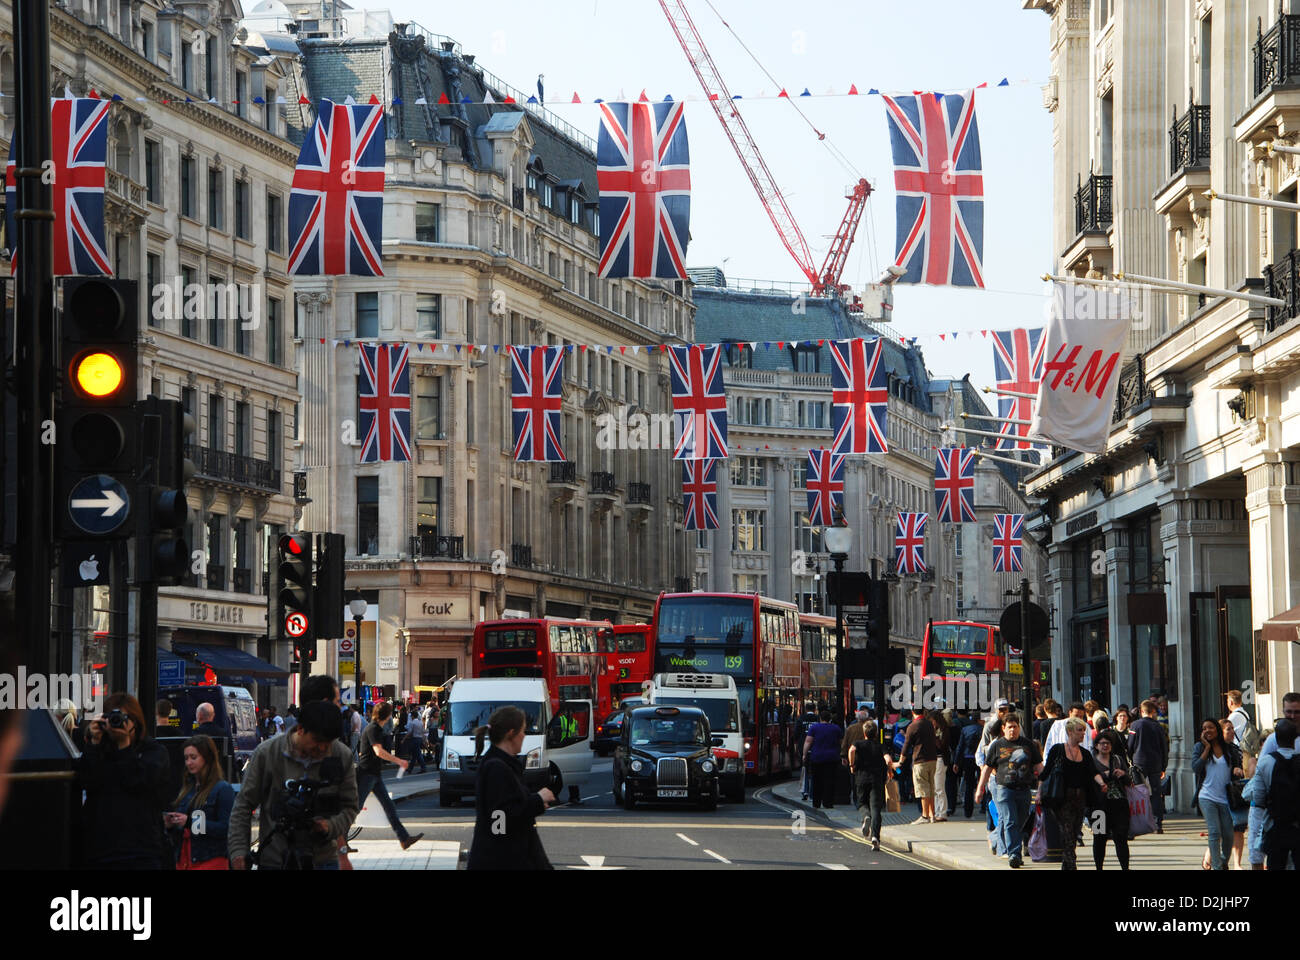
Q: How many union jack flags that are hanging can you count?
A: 14